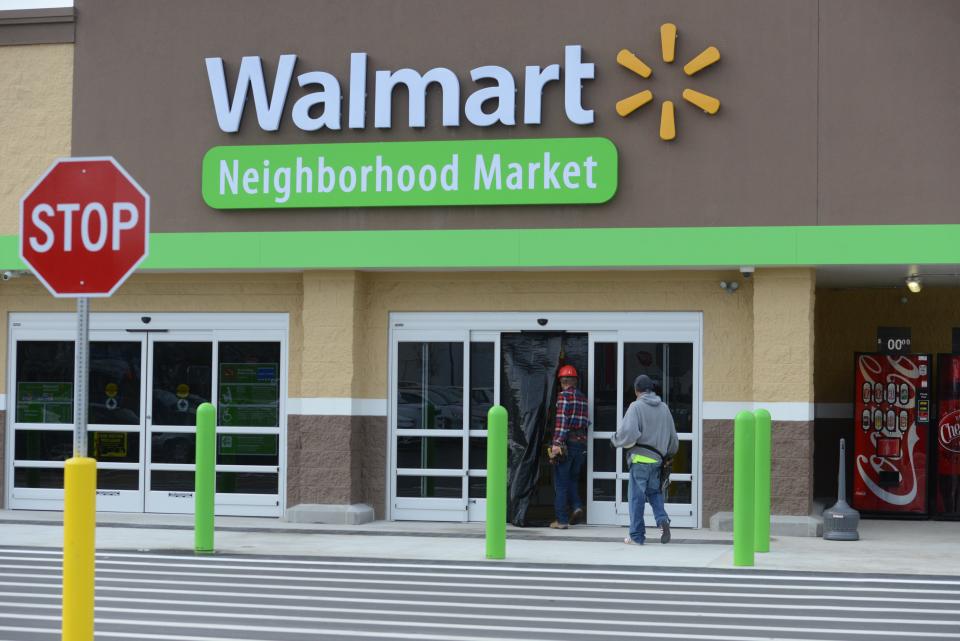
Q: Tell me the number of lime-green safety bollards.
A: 4